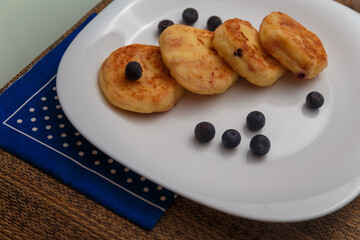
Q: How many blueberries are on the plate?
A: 9